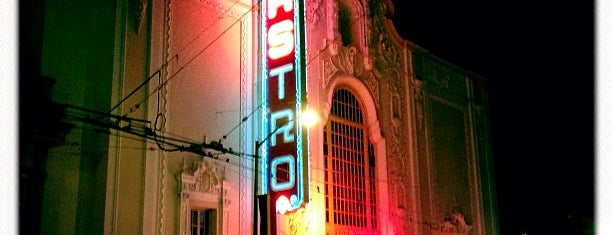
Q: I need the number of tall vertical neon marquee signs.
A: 1